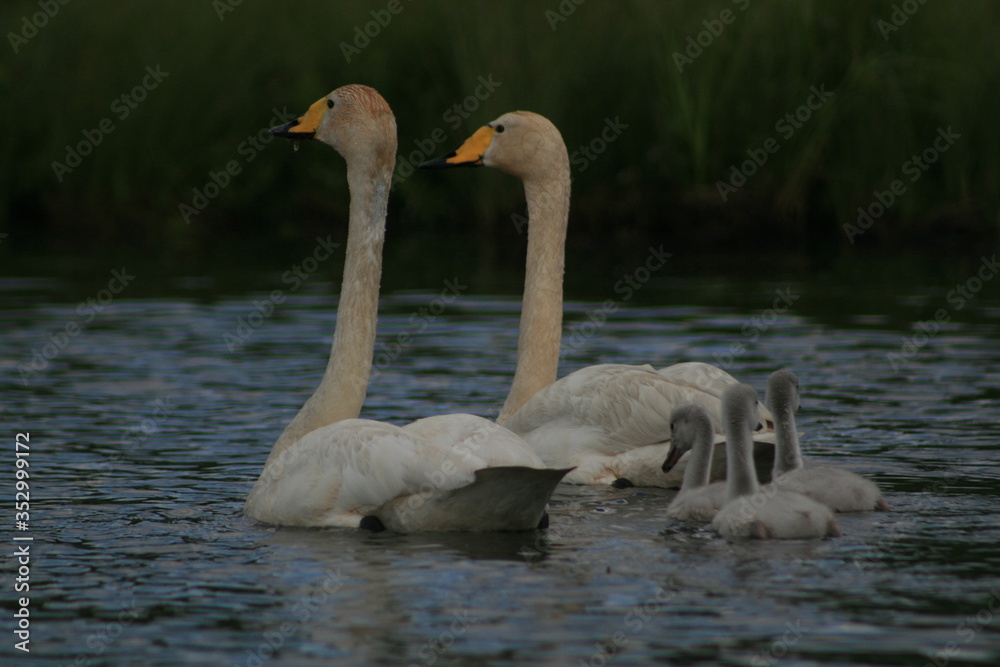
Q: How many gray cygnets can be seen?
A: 3